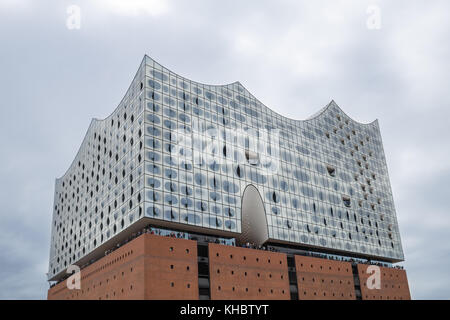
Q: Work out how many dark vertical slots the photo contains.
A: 3